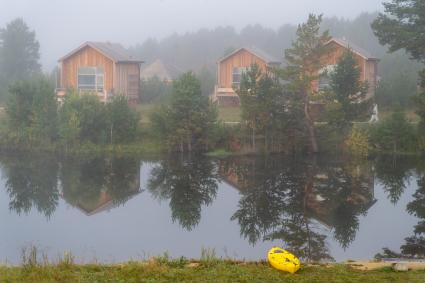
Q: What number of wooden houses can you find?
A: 3